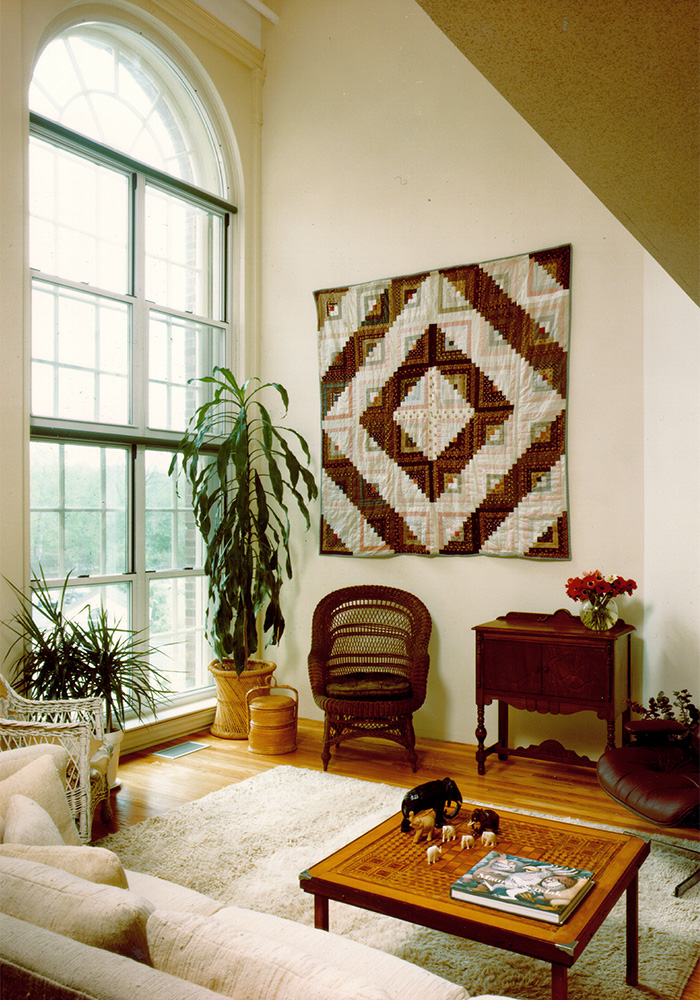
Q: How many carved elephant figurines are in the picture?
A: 7